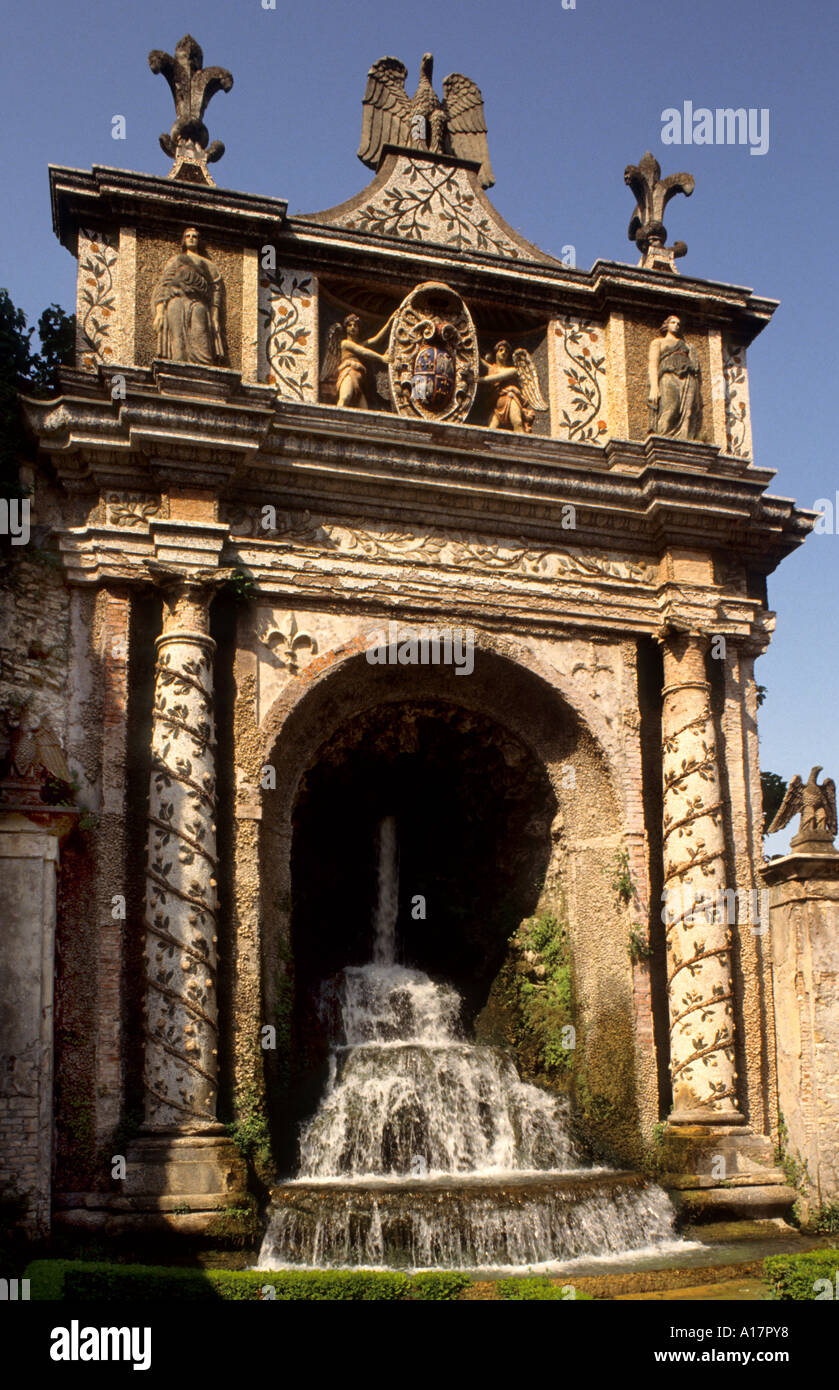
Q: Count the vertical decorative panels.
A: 4